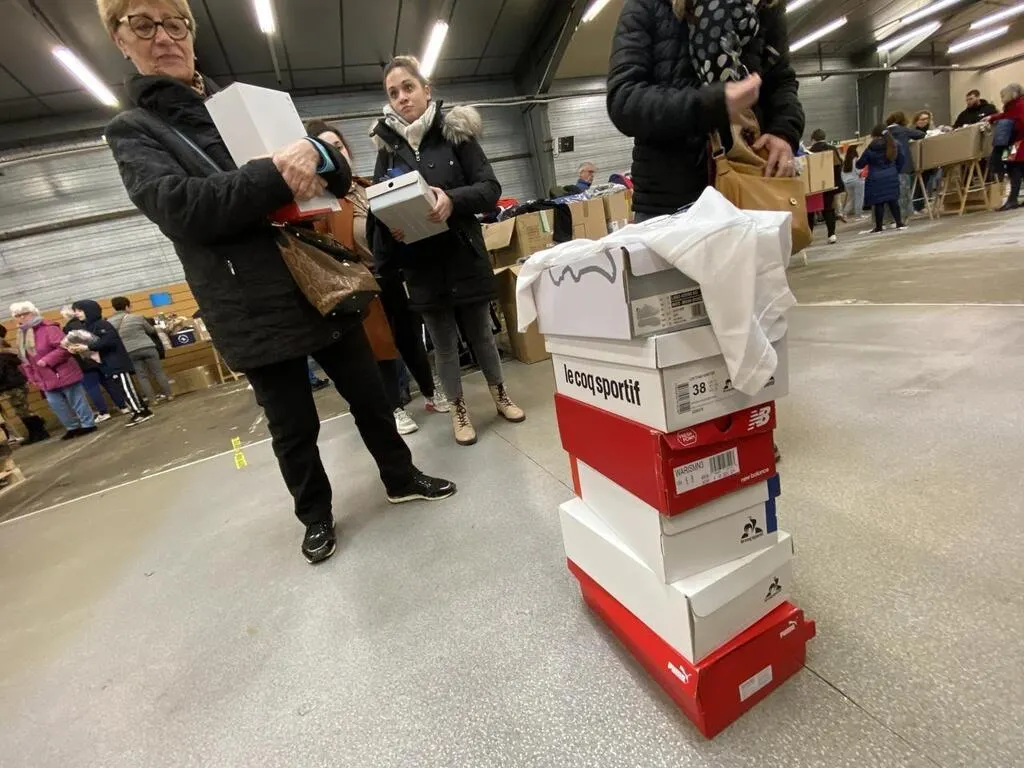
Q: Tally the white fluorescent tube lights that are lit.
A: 10